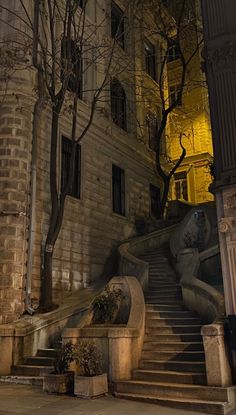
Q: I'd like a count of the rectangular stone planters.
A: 2